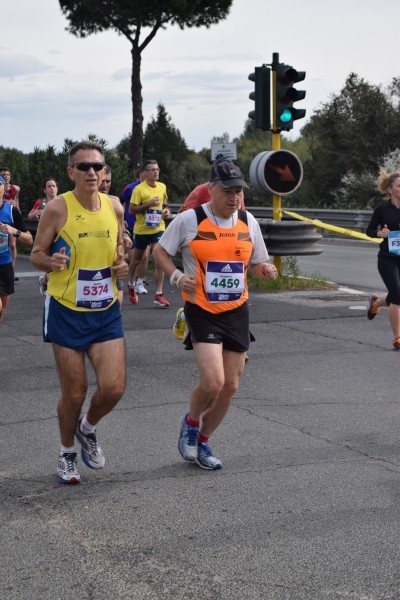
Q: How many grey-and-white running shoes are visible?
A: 2